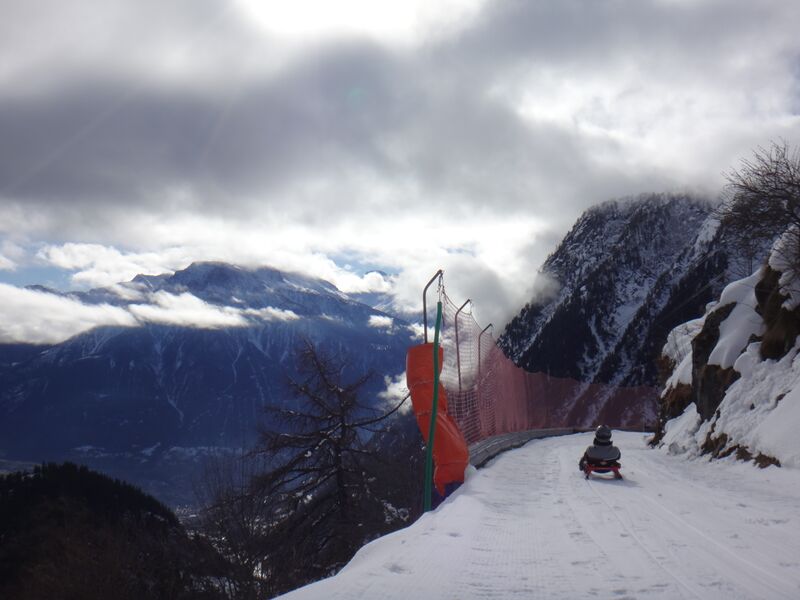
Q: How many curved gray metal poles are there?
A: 3